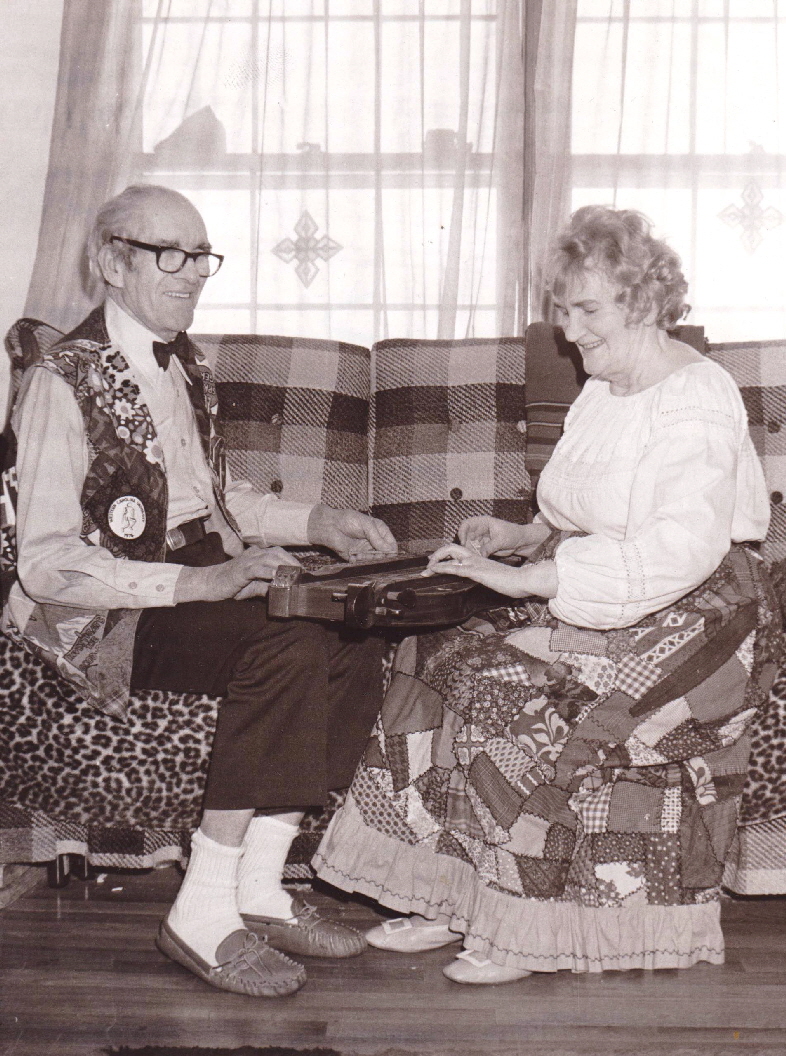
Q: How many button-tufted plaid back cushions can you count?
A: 3